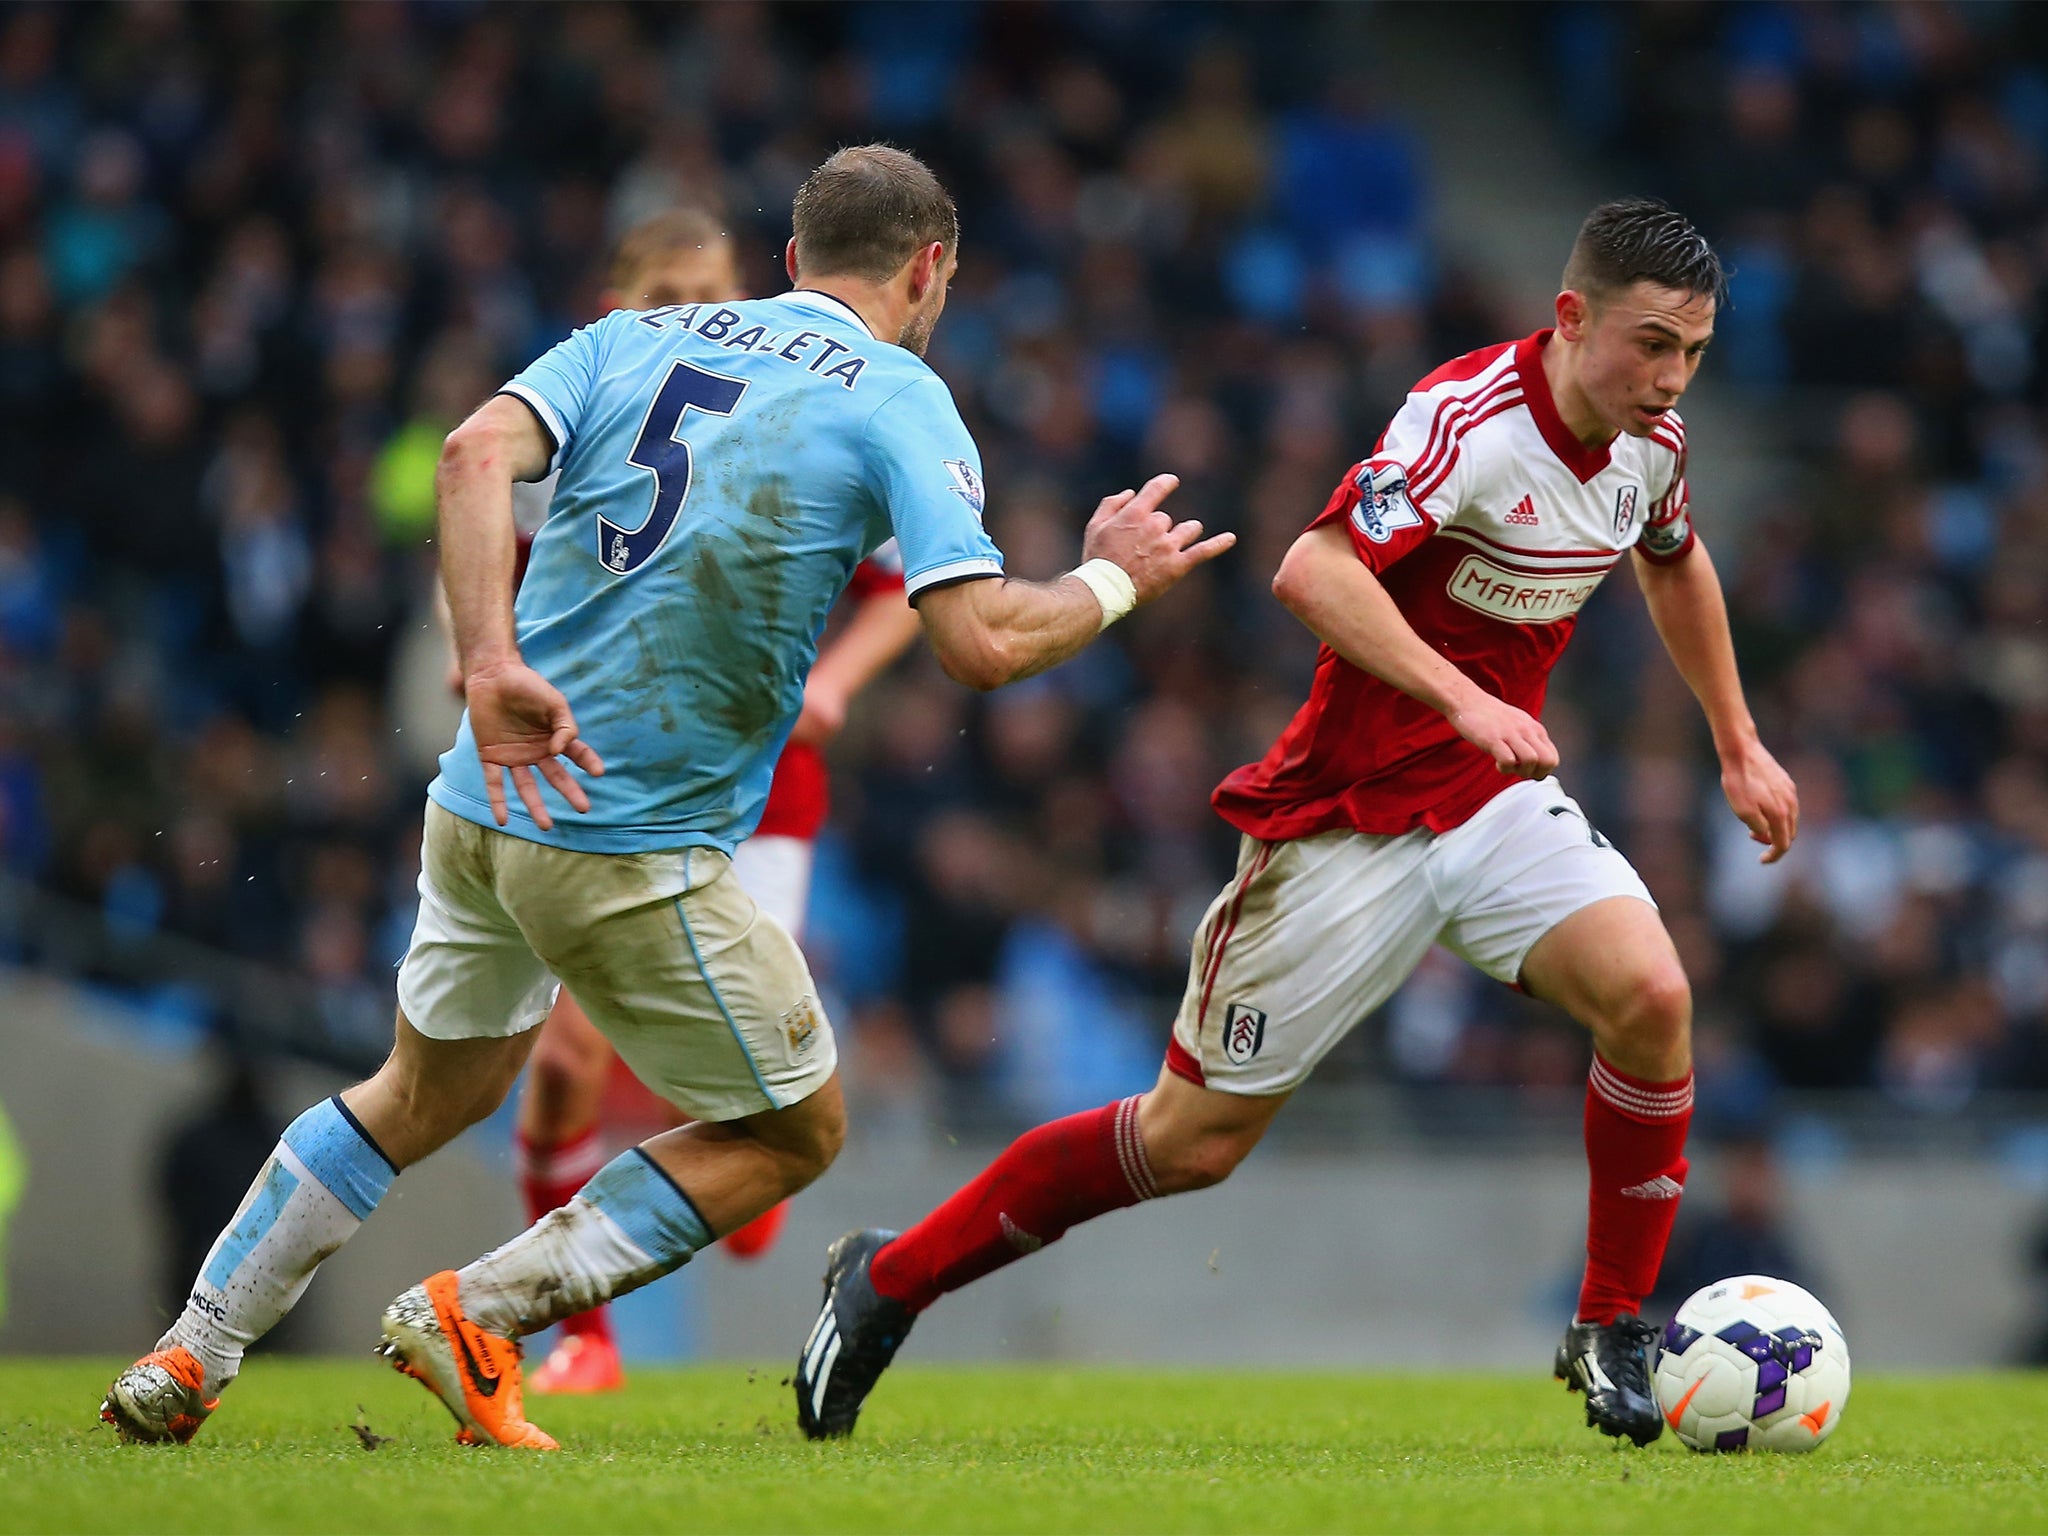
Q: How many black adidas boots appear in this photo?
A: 2